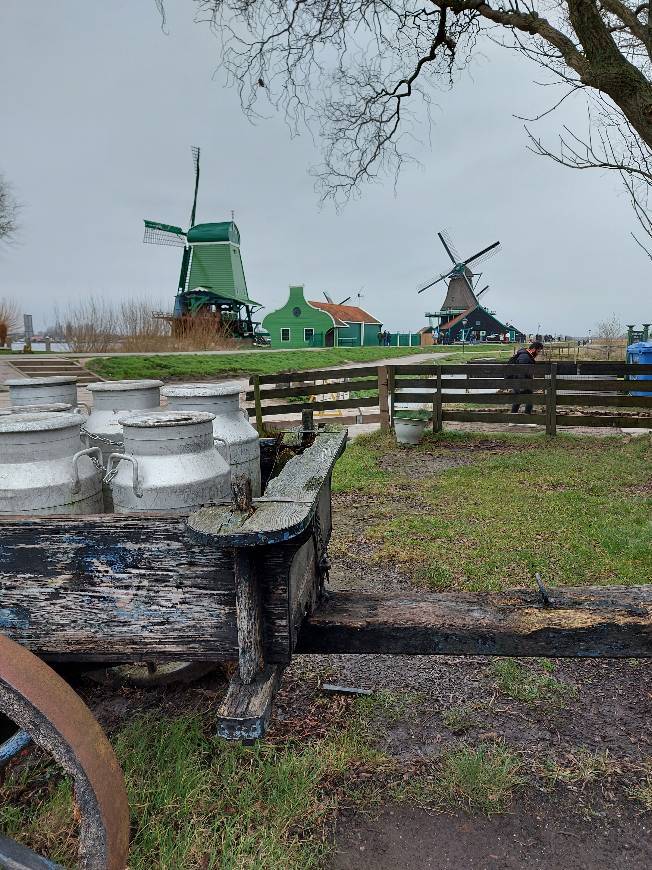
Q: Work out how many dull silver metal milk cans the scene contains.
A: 6